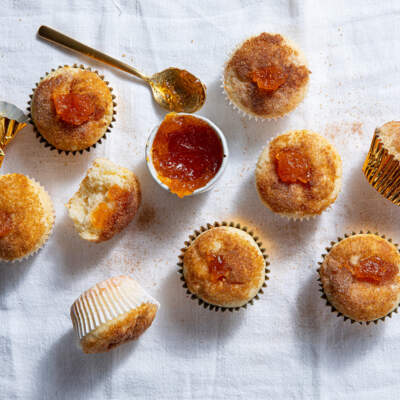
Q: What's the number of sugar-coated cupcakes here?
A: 9